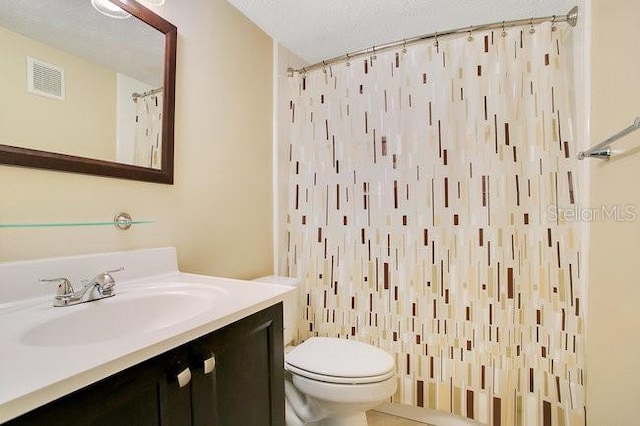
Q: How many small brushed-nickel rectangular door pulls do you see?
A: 2